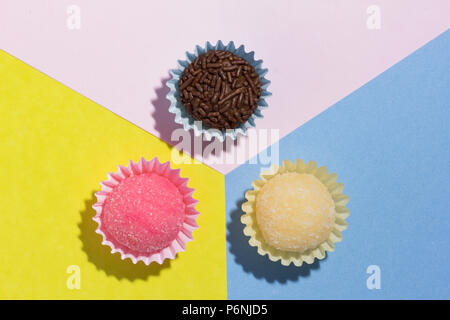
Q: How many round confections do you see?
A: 3